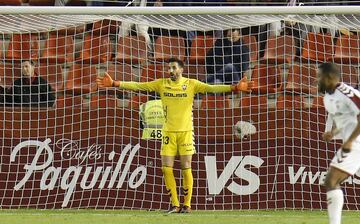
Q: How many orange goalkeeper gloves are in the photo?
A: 2